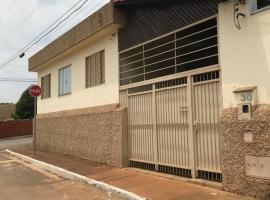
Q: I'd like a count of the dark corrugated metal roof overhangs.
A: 1